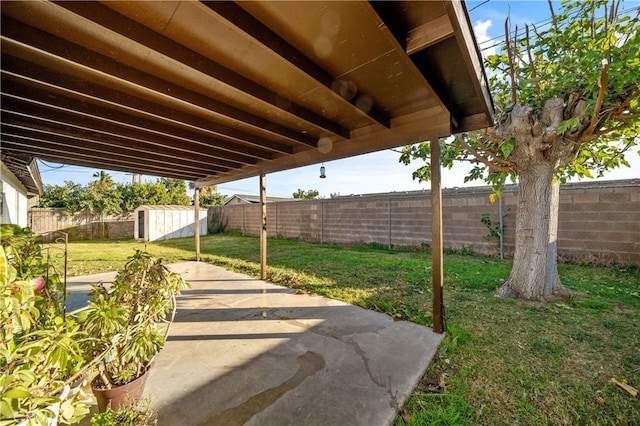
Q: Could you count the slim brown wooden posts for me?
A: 3